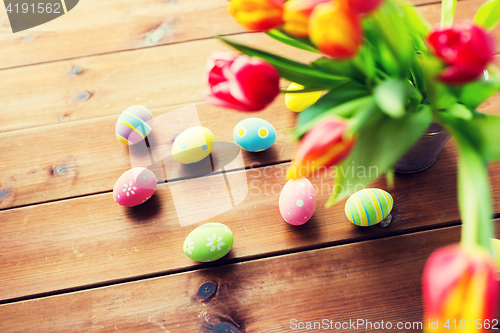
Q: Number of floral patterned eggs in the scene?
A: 2